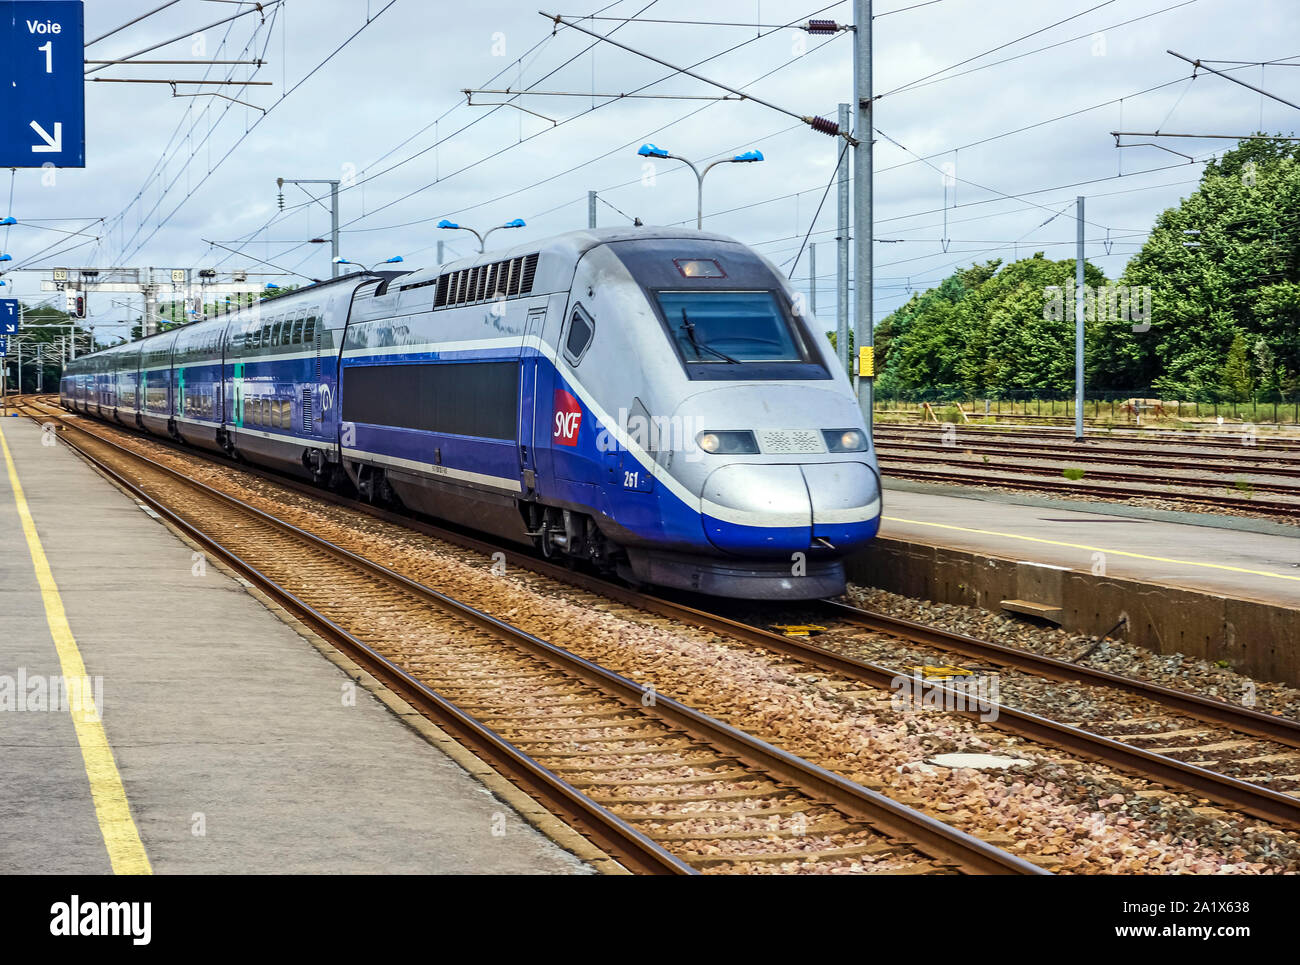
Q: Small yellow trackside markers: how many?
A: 2